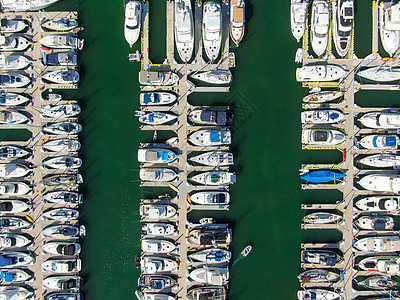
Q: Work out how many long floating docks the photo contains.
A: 3